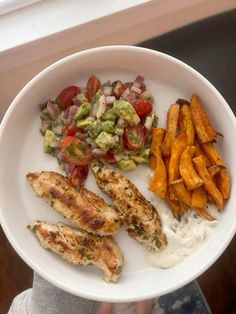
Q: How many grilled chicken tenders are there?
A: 3